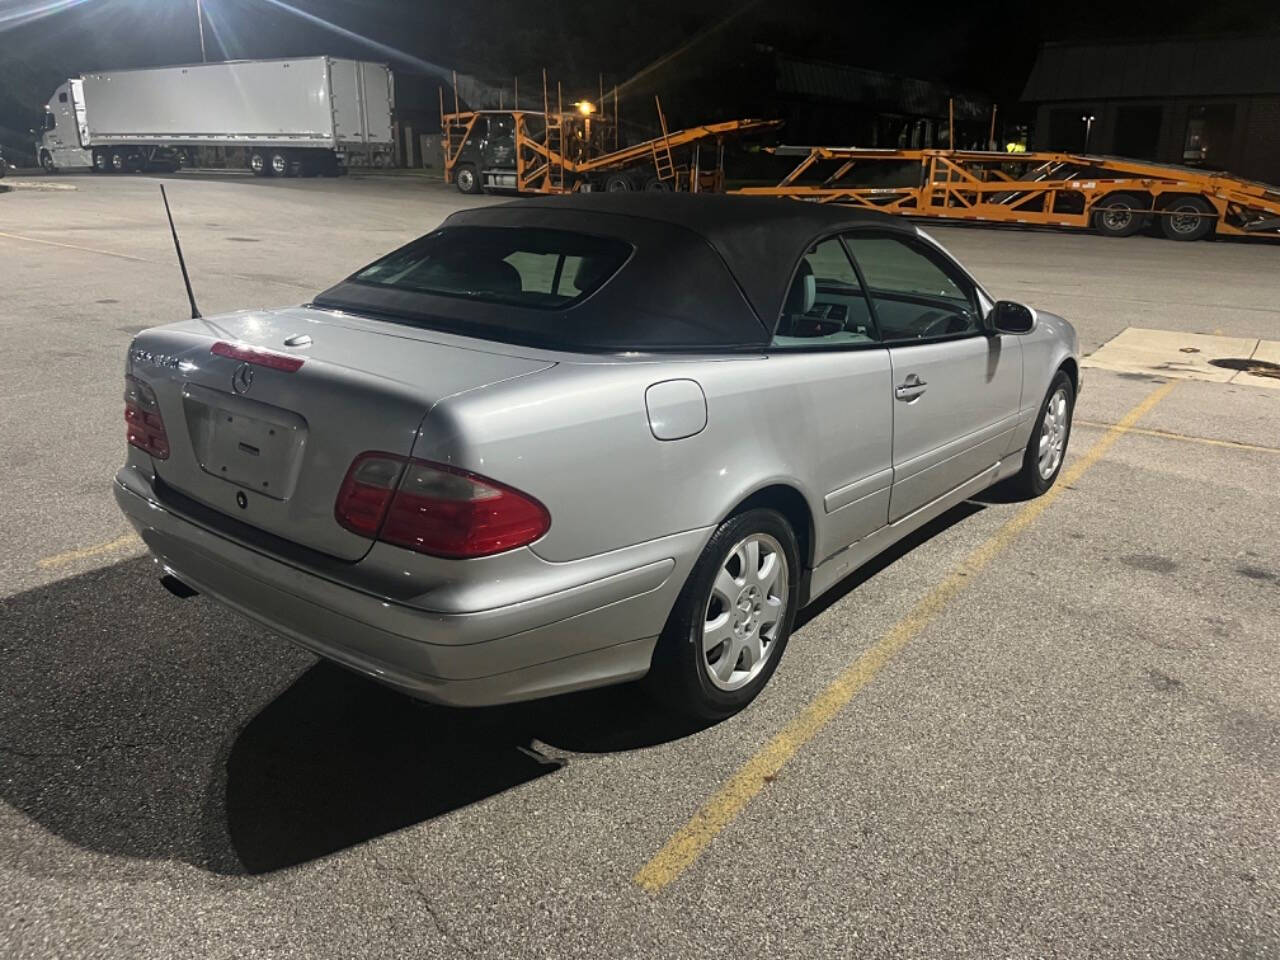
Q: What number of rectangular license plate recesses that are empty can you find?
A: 1